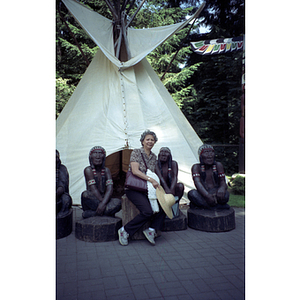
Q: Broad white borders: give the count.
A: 2